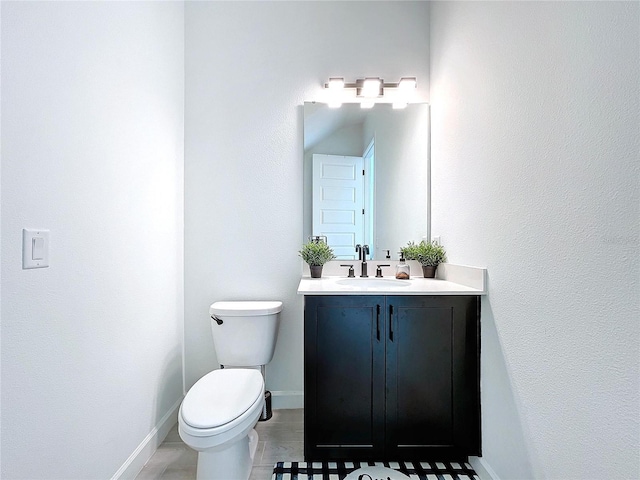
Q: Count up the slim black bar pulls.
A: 2